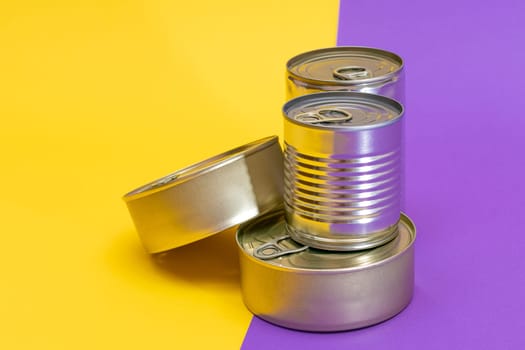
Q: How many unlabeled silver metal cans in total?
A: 4